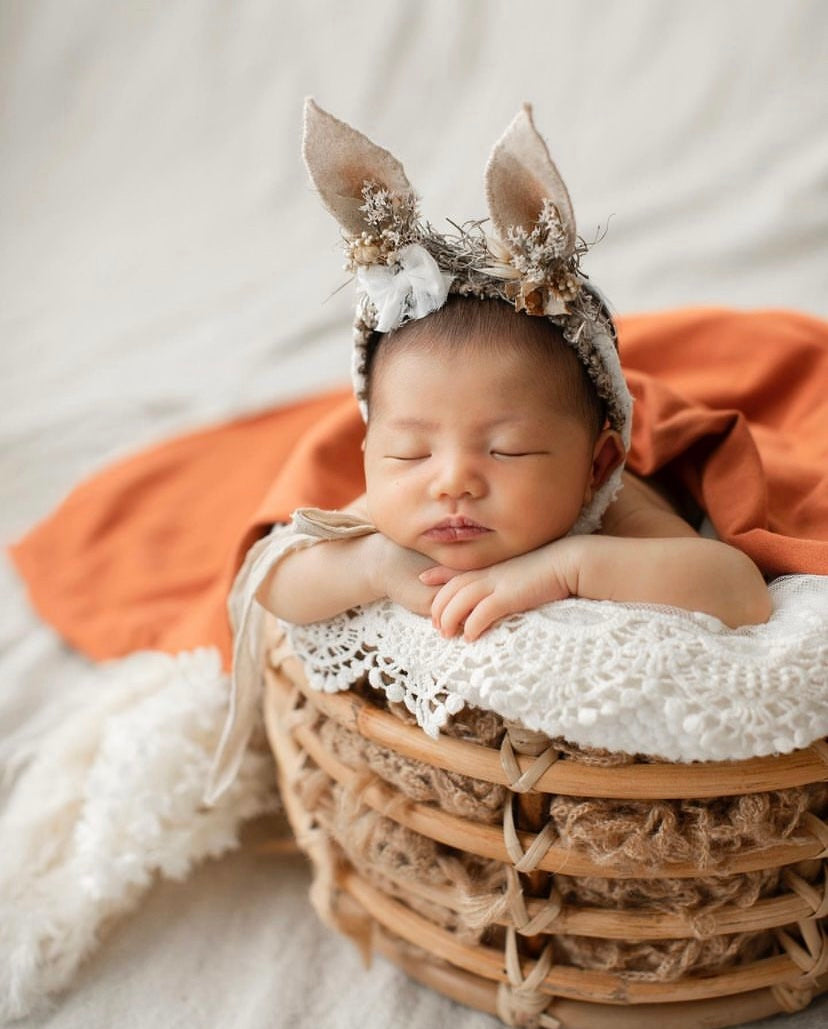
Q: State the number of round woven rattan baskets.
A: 1